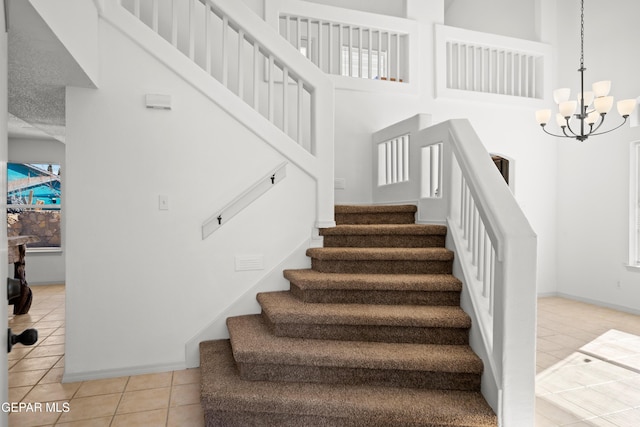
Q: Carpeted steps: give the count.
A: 7